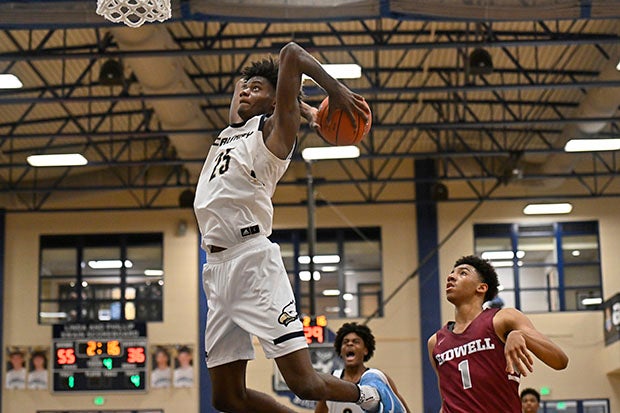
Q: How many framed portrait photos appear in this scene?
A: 4